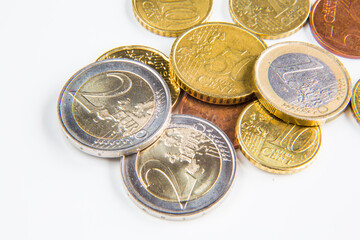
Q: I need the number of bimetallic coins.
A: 3